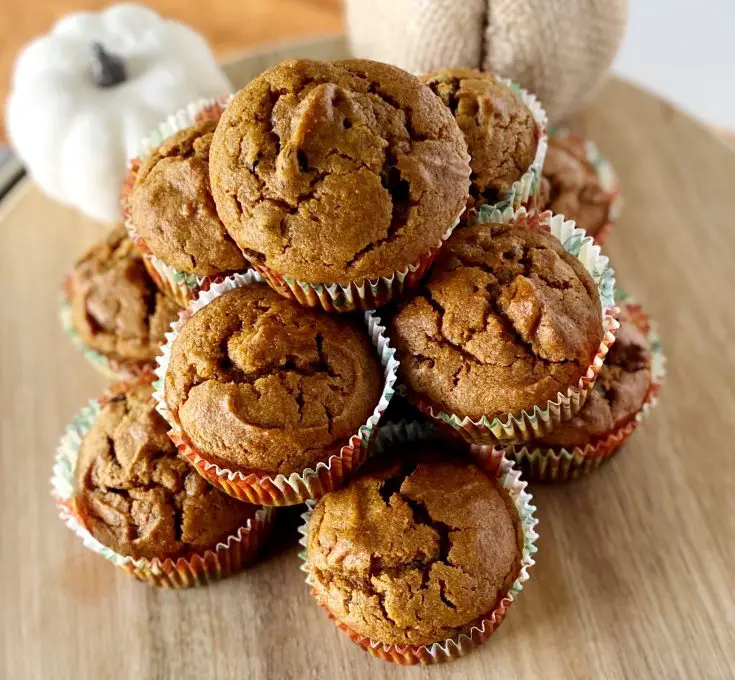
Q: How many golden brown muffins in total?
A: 10